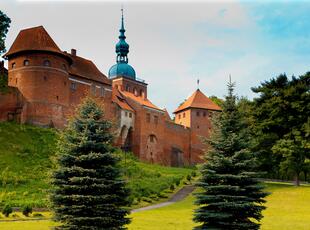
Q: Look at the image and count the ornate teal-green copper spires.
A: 1